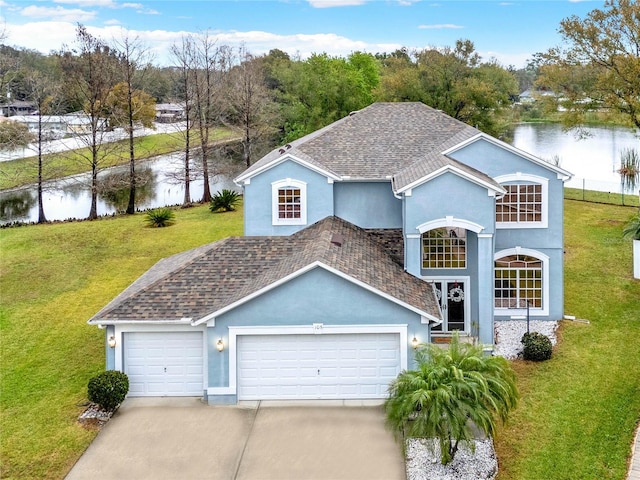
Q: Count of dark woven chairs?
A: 0